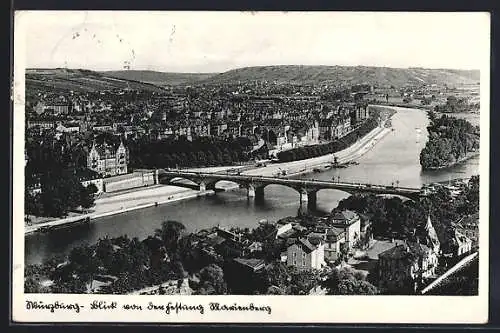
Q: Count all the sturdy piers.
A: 3